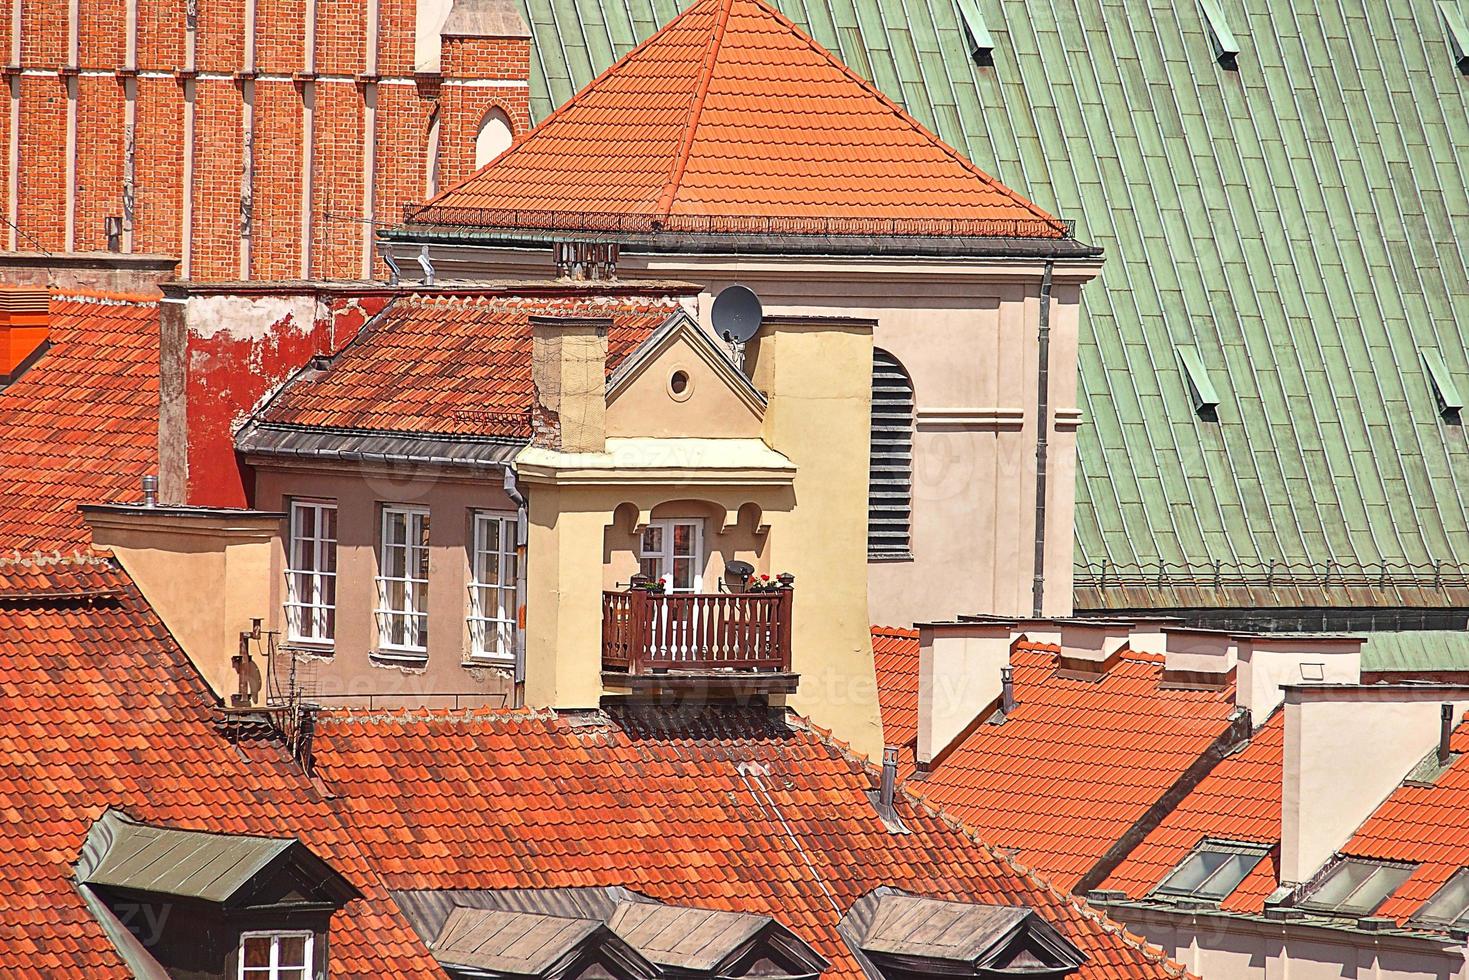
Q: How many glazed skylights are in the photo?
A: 3